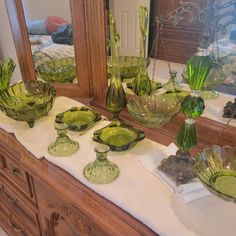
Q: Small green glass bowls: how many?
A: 2